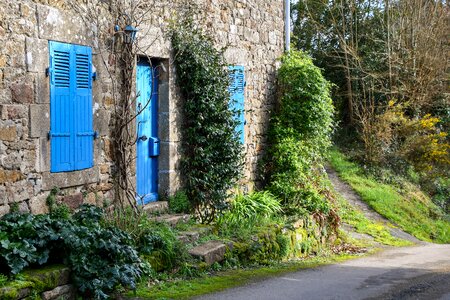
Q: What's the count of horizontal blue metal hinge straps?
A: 2